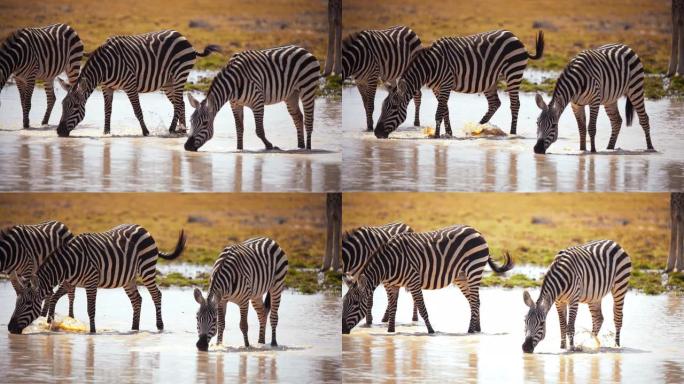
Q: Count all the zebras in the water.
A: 12